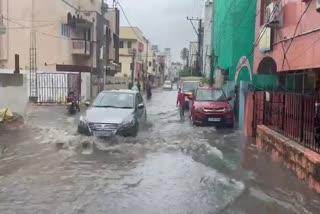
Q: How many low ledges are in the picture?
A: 1